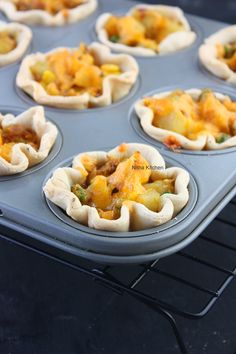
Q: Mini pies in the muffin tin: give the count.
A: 8